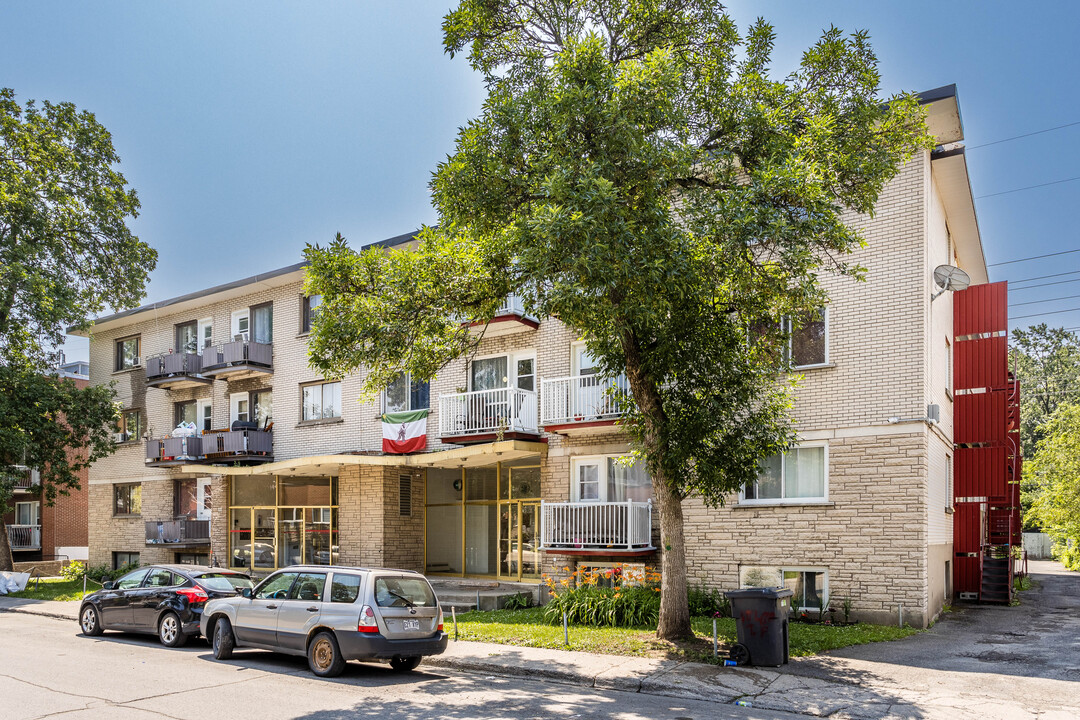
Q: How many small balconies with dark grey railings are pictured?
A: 5